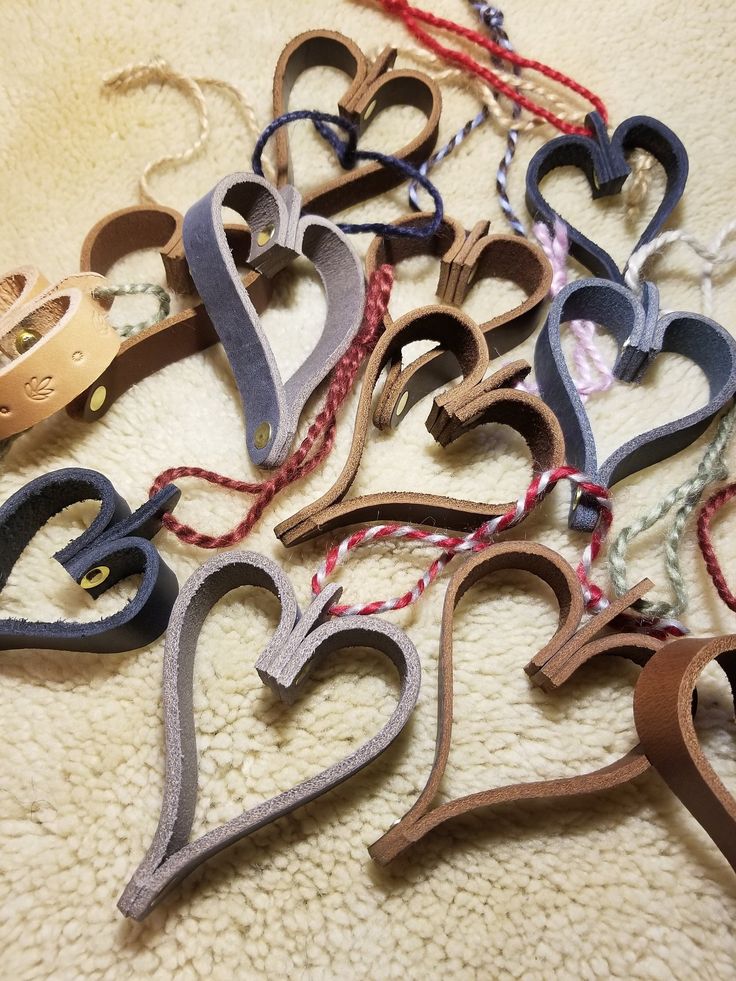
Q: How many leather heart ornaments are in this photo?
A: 12